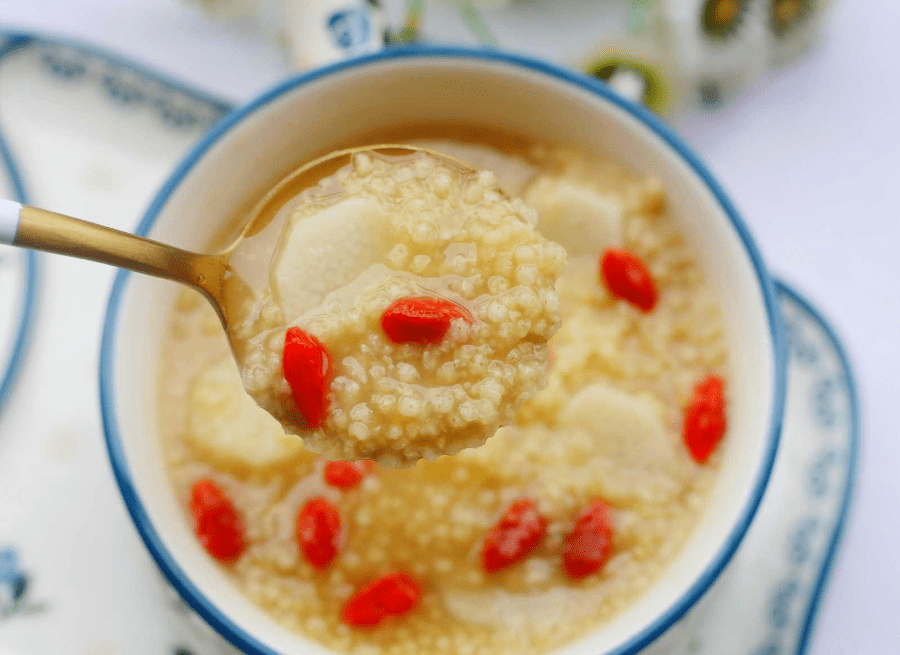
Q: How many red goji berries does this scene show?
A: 10